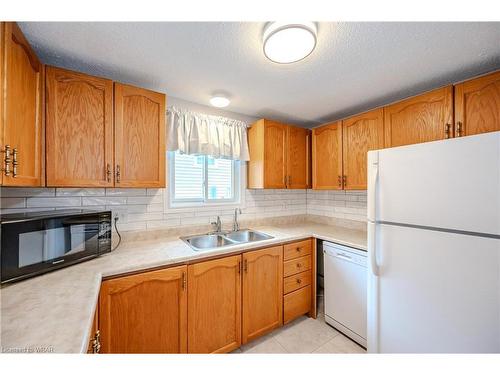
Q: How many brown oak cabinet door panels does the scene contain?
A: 12